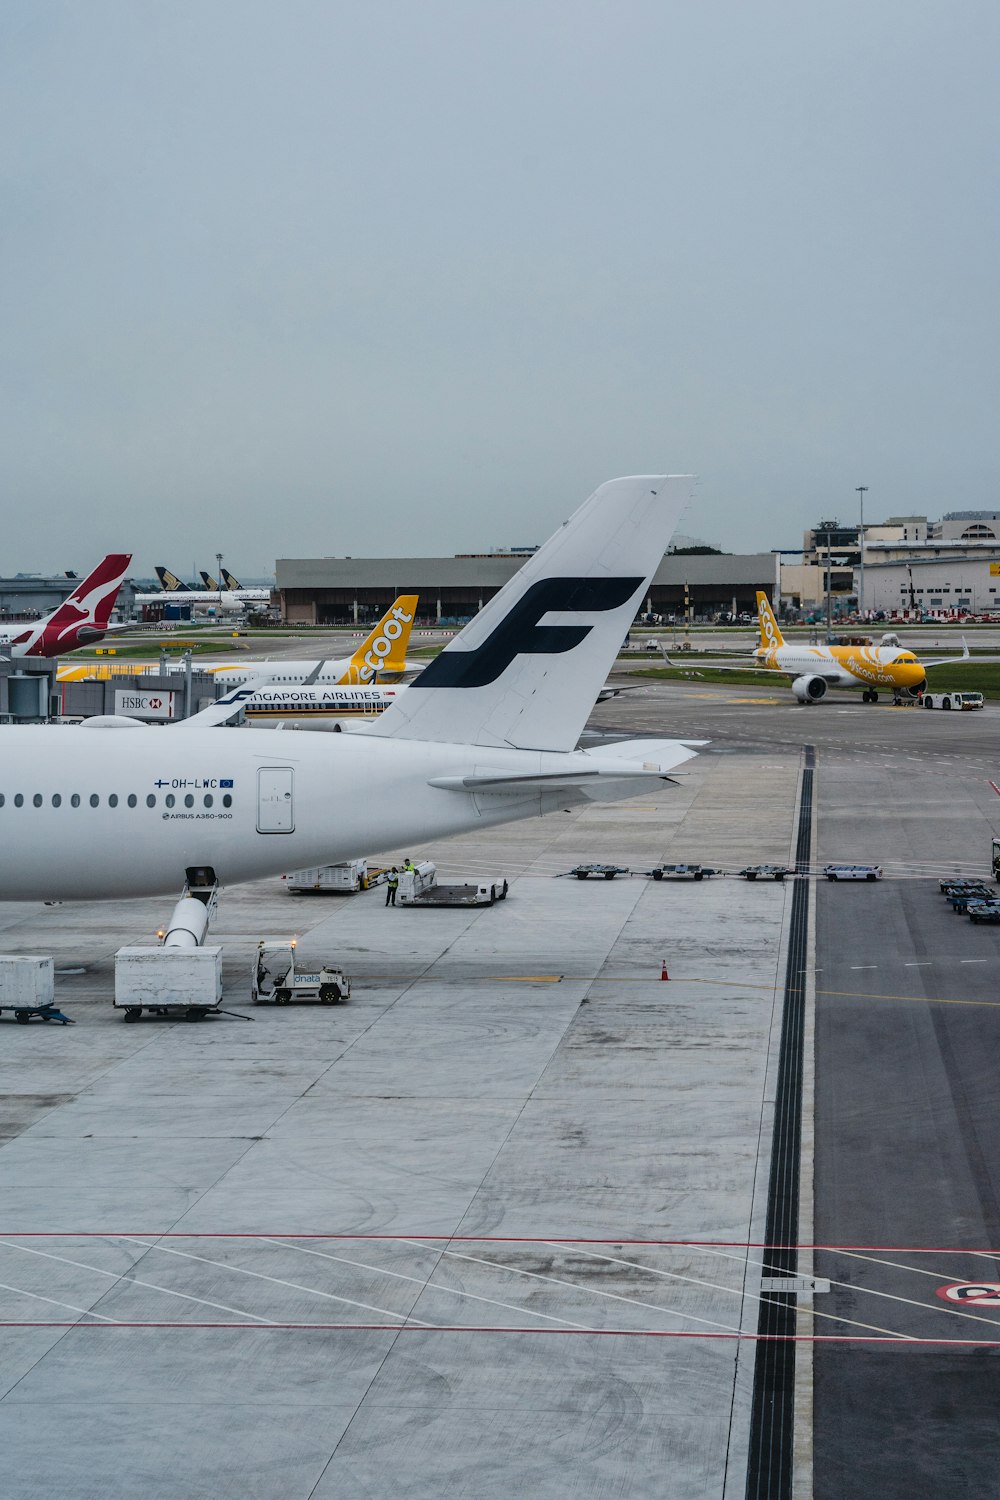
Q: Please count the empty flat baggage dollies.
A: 8